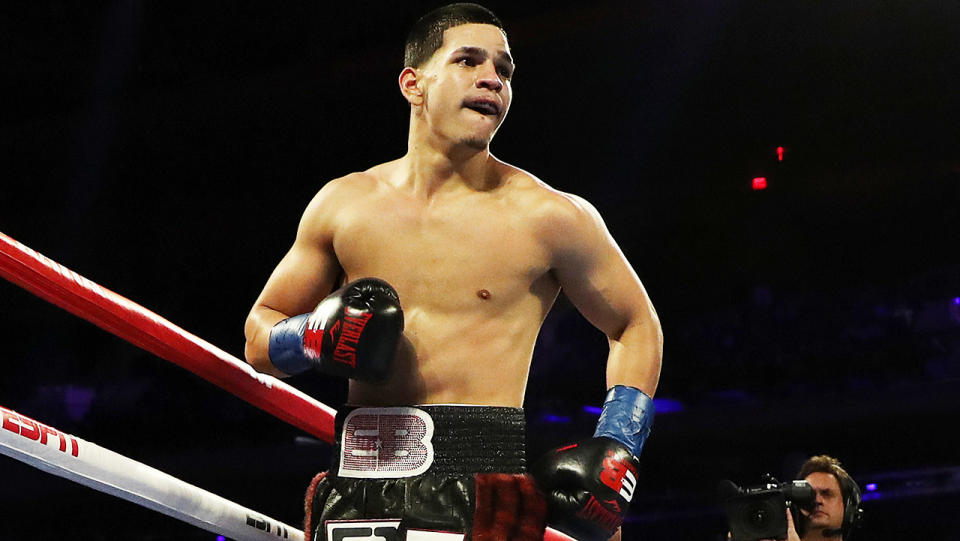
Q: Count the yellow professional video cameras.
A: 0